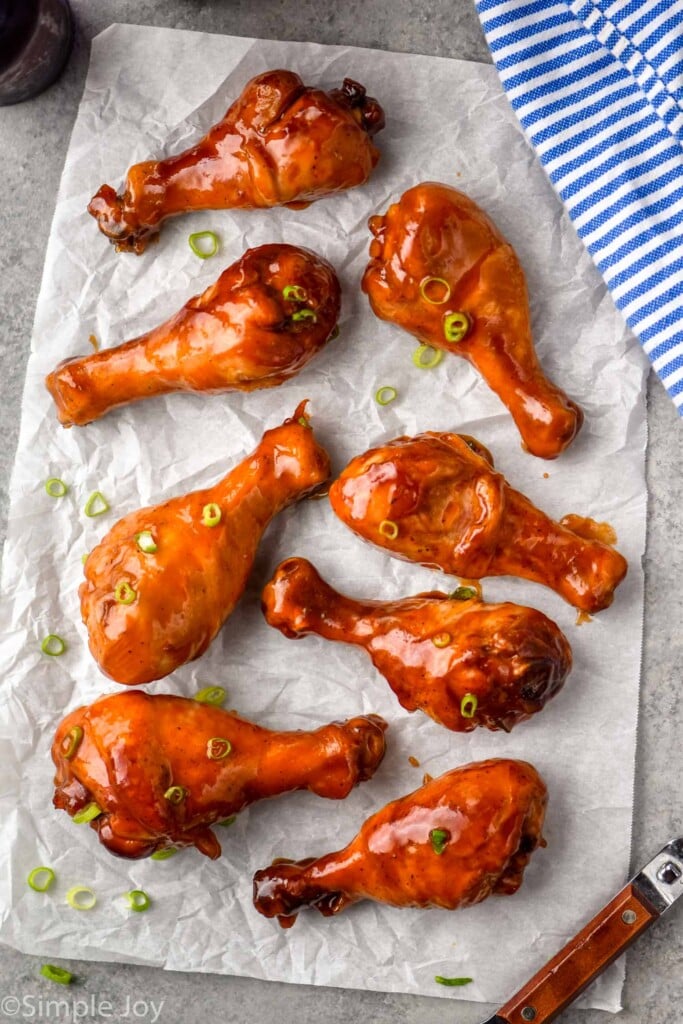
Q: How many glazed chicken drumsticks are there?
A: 8